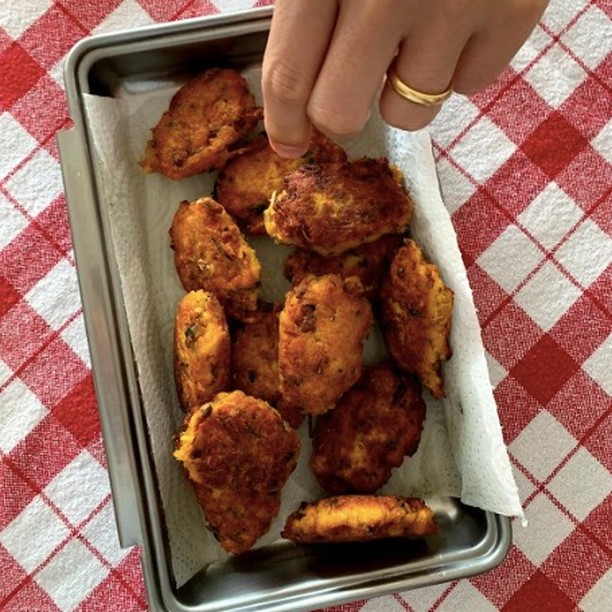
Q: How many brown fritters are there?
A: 13